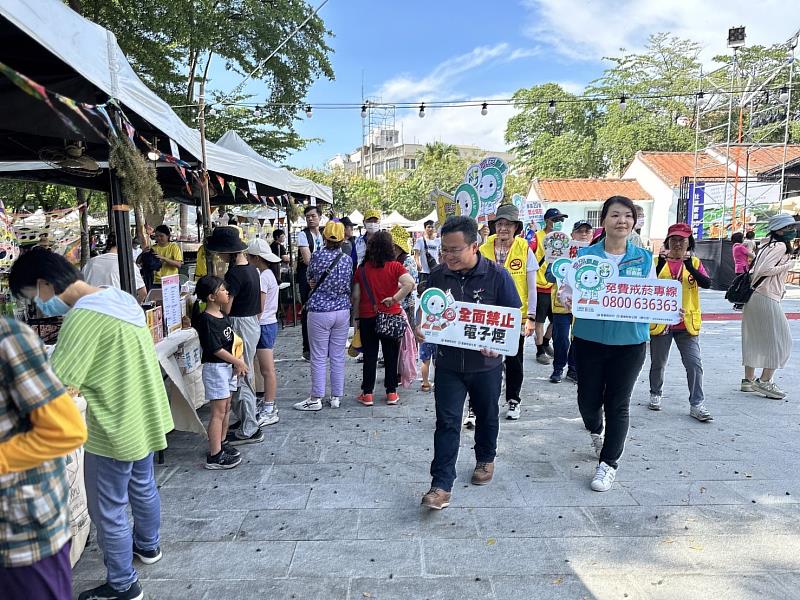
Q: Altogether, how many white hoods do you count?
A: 1